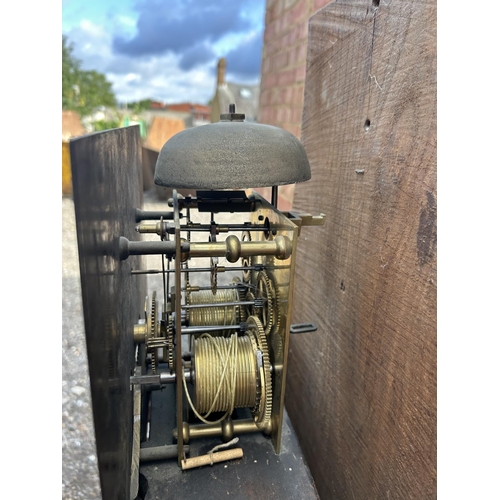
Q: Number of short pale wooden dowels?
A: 1